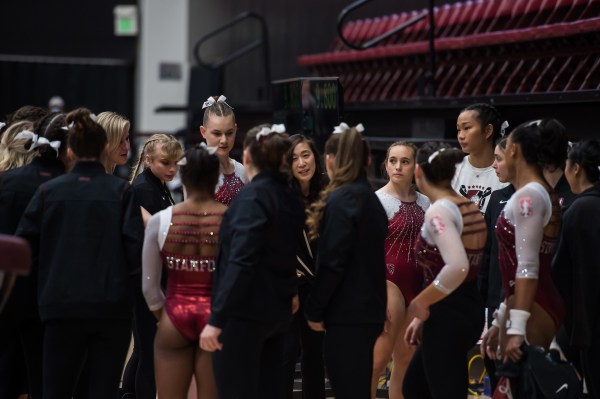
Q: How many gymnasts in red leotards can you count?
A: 5